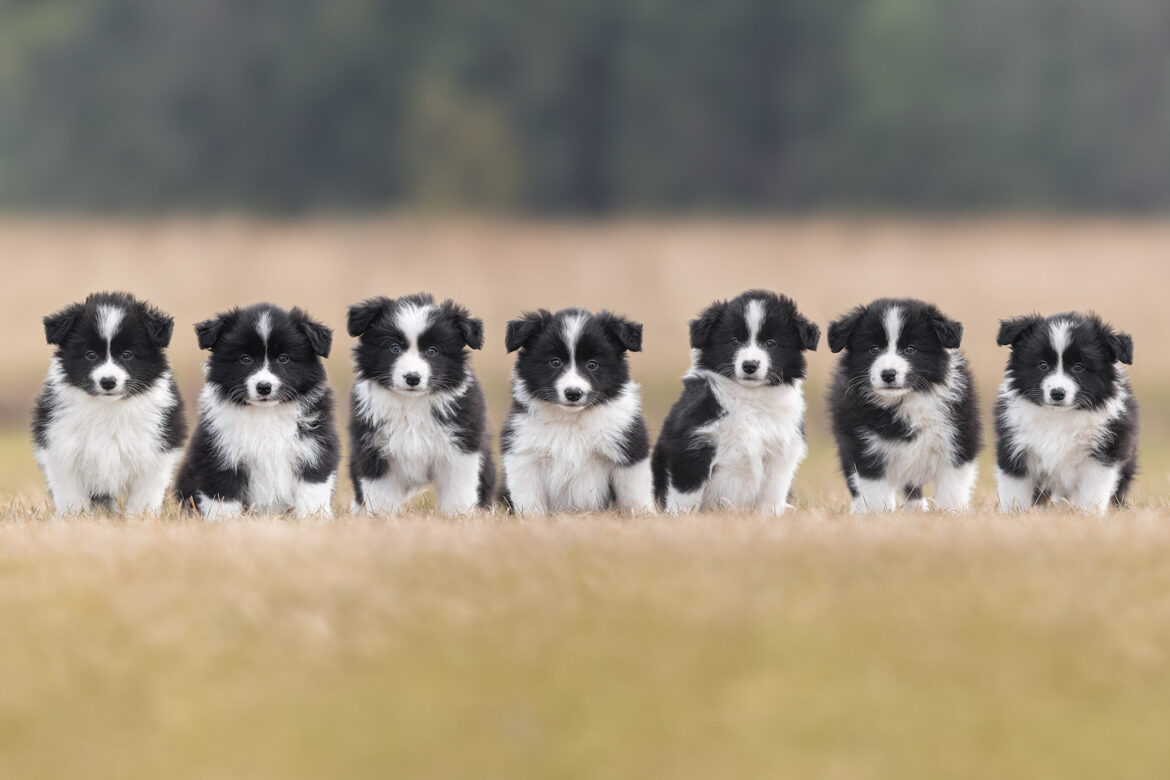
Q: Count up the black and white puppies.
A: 7